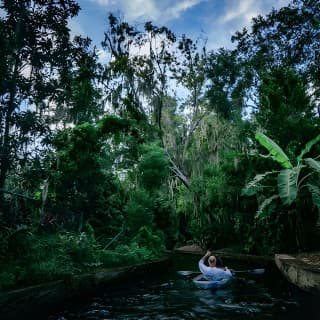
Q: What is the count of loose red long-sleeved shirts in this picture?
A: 0